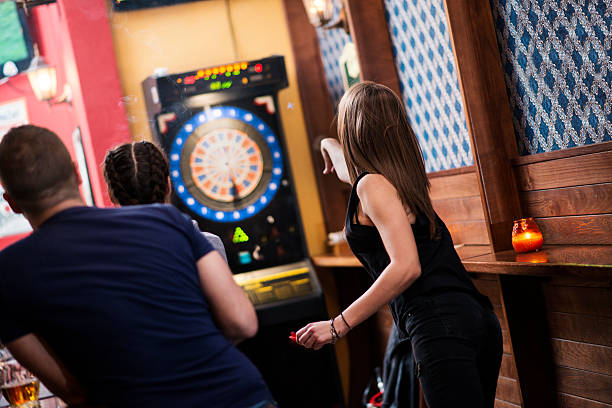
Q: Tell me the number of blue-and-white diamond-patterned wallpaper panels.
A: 3